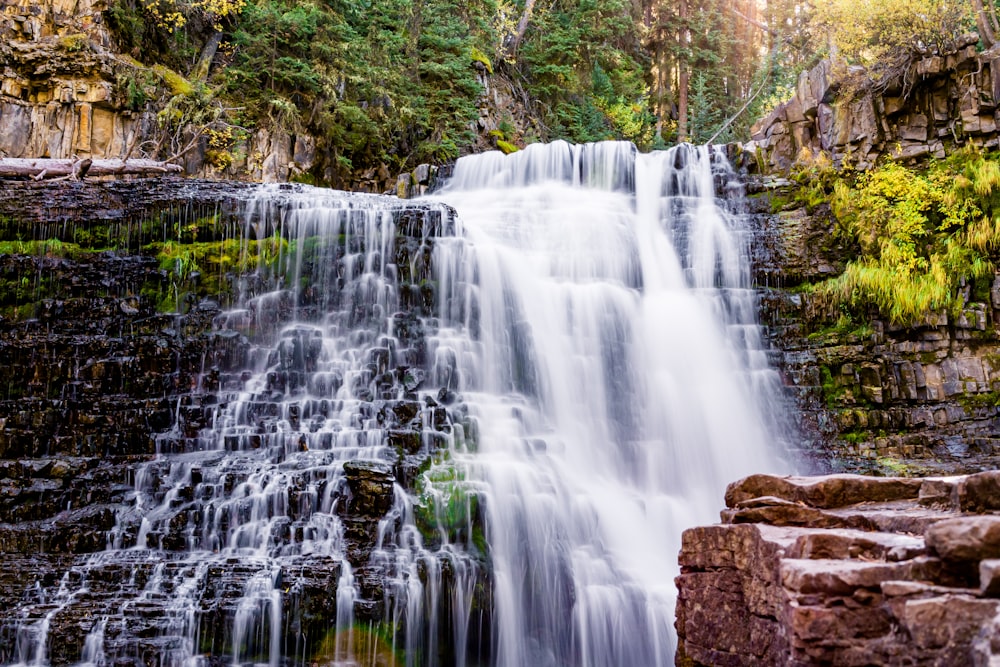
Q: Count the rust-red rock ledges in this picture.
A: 1